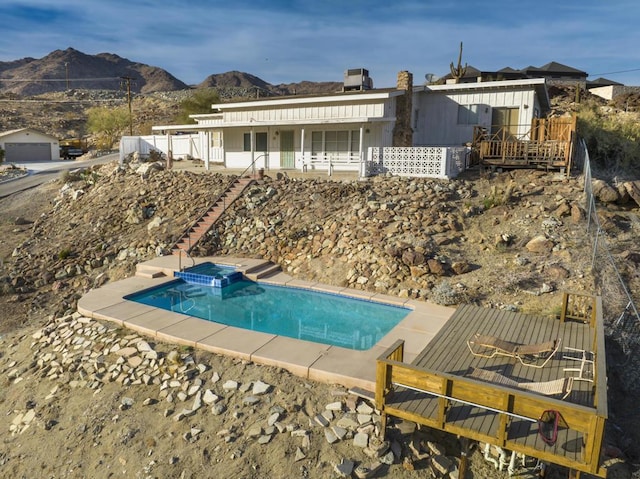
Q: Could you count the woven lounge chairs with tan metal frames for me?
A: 2